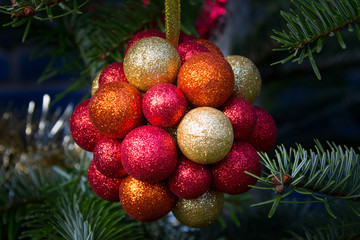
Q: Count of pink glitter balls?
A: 12